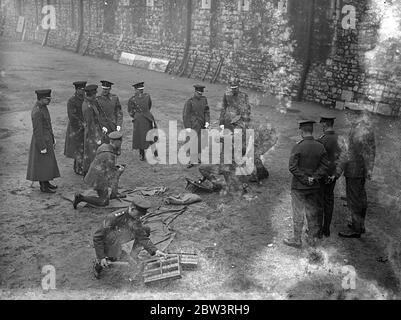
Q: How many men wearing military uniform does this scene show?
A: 13